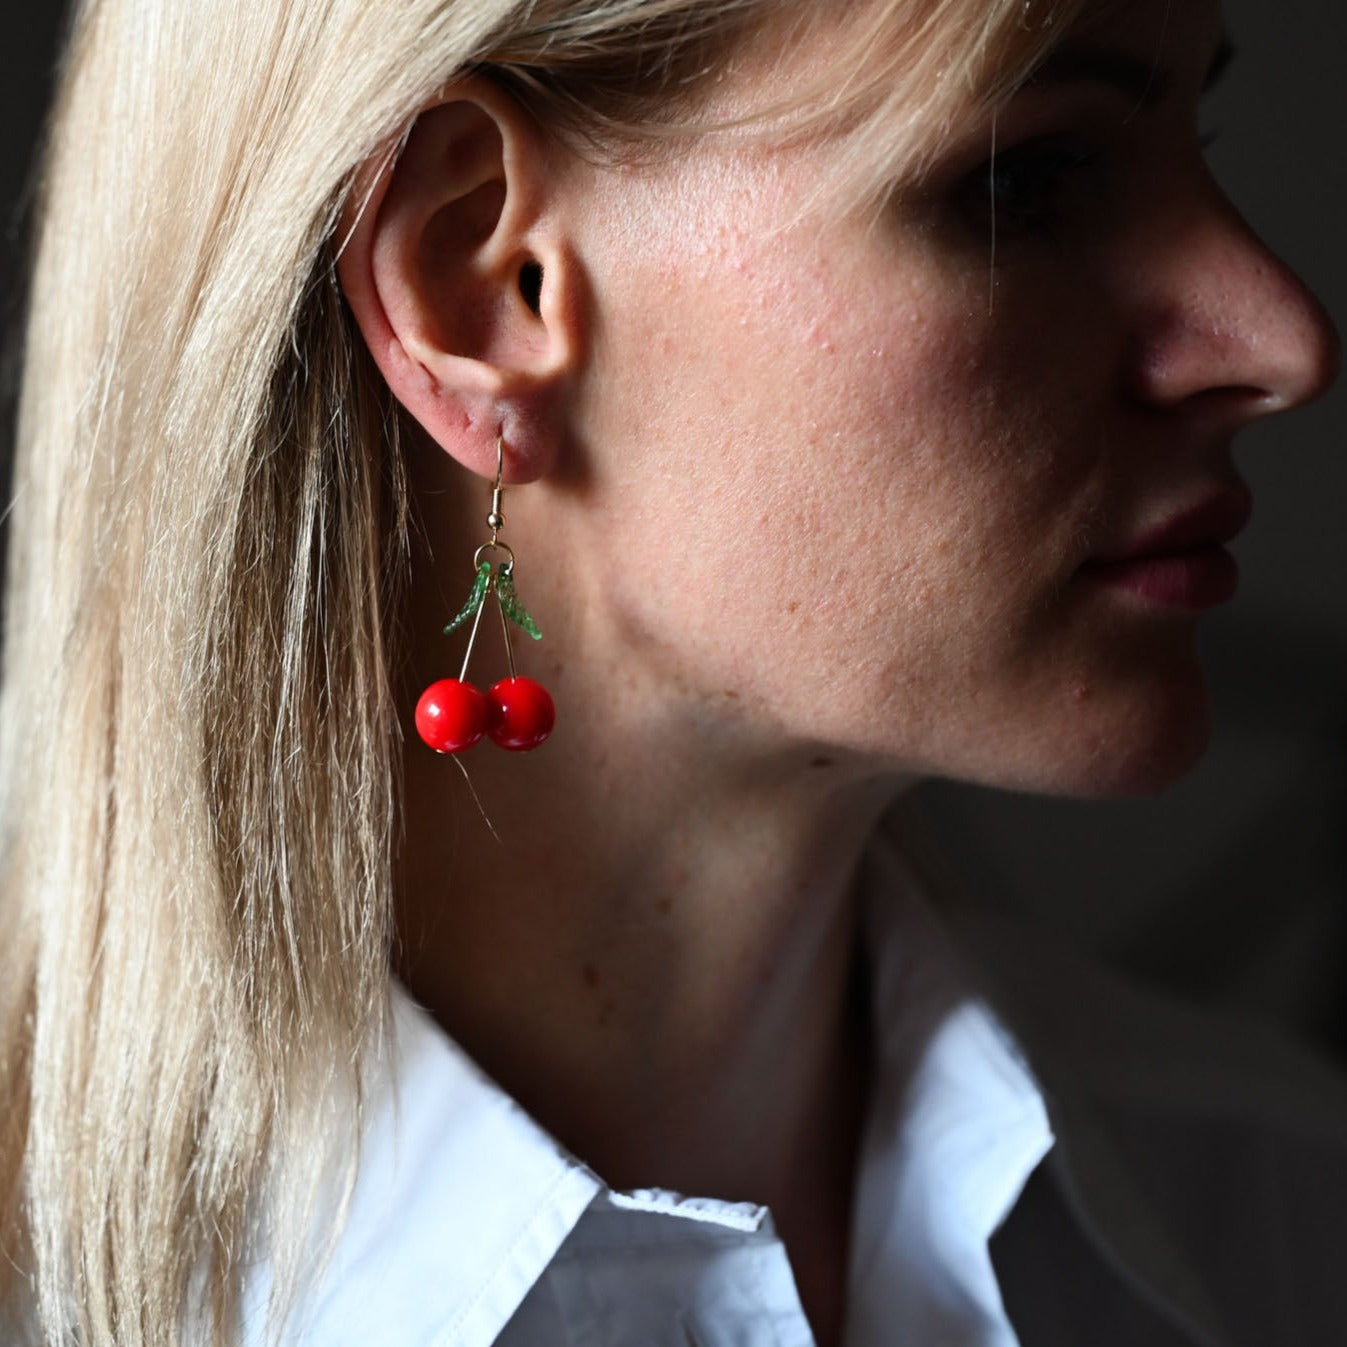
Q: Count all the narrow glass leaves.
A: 2